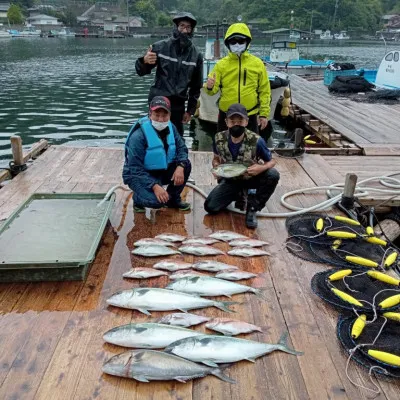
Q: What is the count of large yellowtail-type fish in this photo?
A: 5